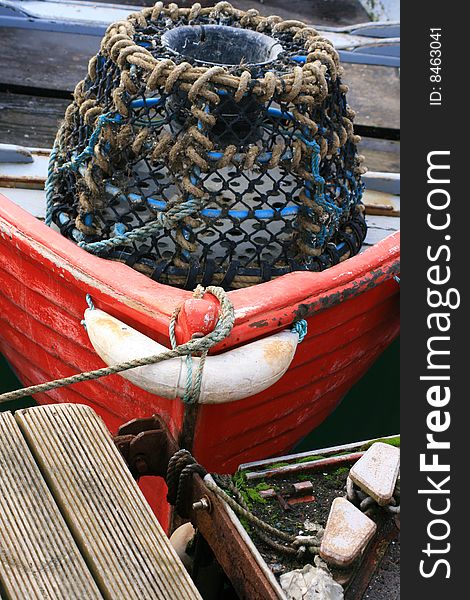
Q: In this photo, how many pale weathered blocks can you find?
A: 2